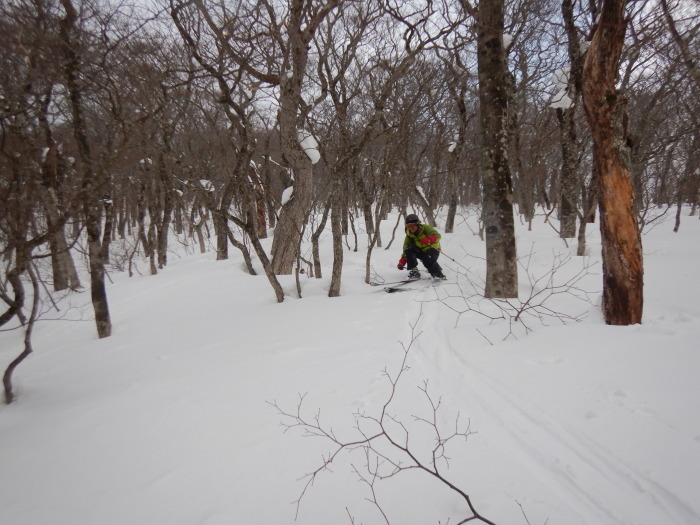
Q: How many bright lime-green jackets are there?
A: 1